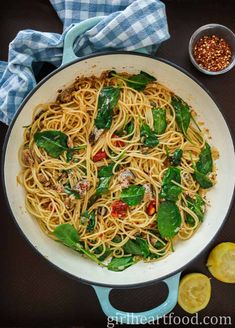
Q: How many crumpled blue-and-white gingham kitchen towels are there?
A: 1